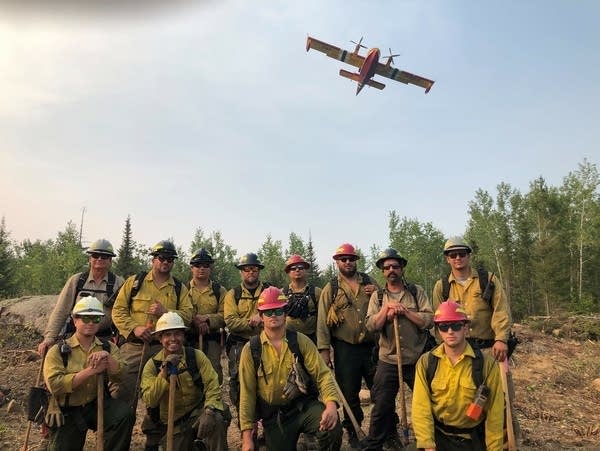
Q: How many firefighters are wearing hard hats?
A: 12